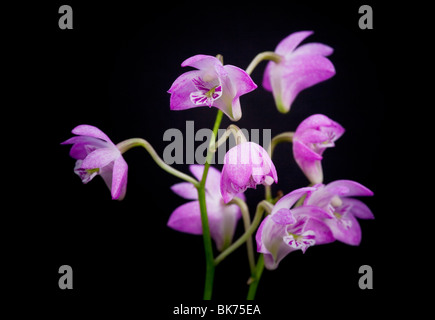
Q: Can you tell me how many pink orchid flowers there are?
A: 8